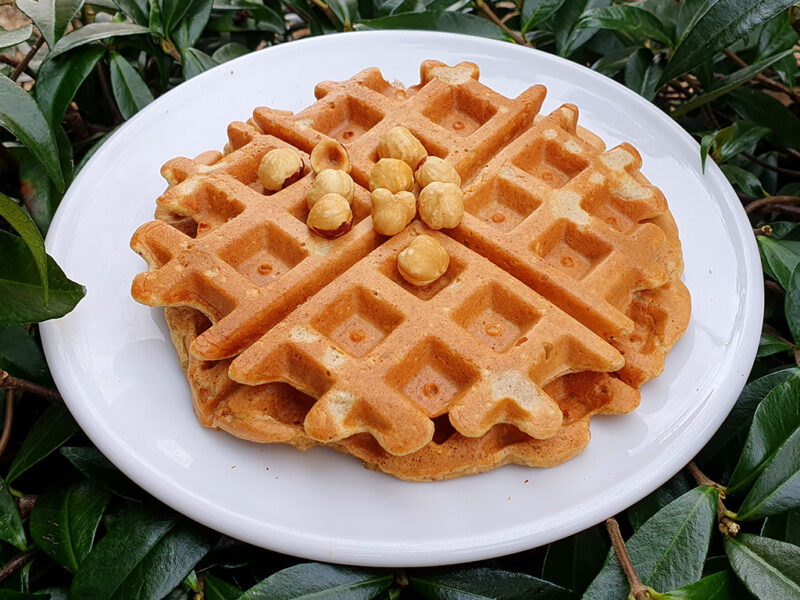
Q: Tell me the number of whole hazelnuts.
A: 9